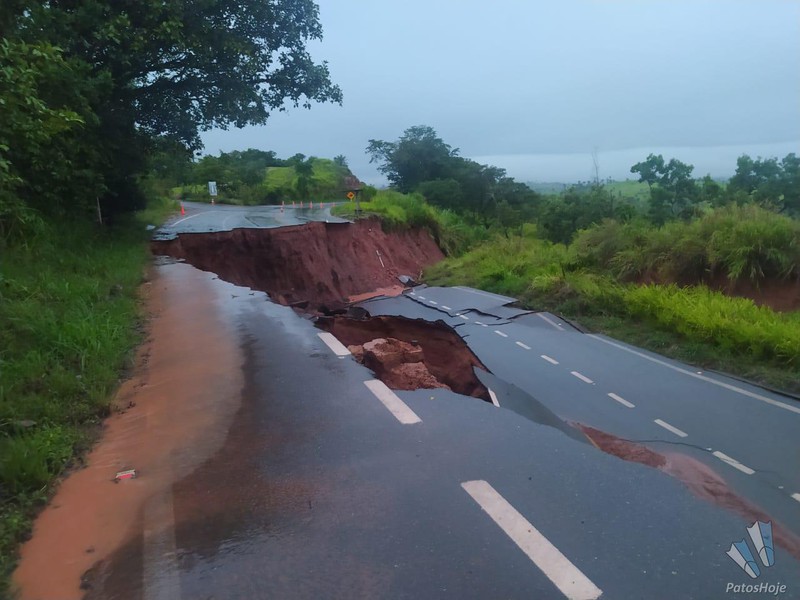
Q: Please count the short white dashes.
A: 14